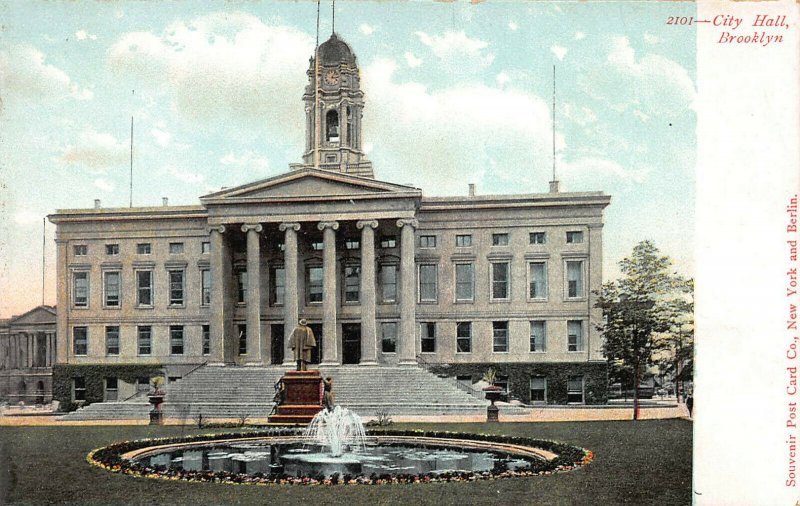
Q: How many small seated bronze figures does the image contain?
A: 2